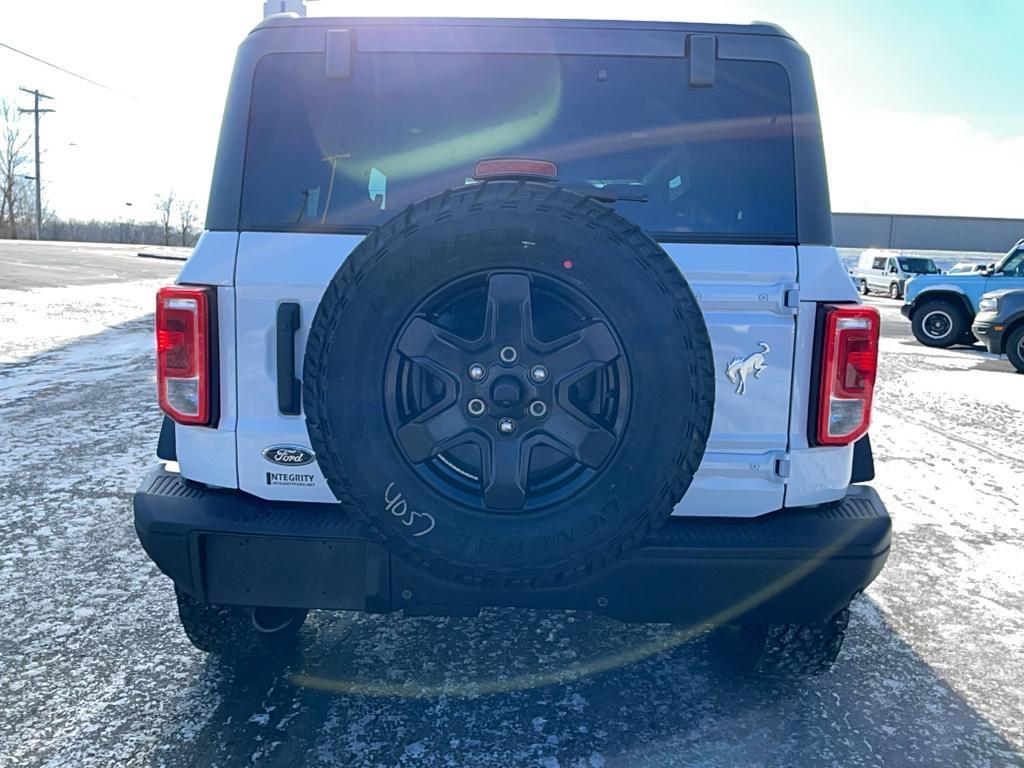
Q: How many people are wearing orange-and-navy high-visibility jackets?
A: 0